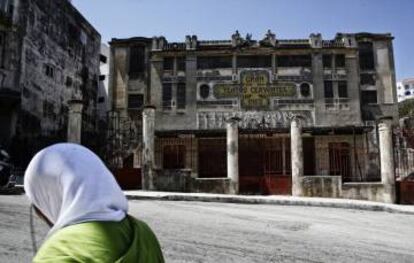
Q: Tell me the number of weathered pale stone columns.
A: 5